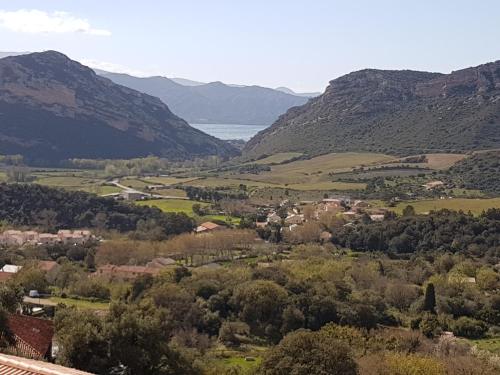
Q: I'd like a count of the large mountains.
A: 2